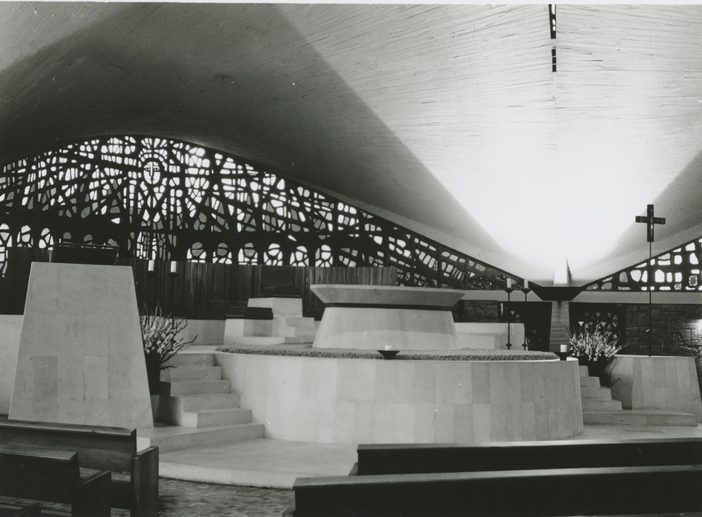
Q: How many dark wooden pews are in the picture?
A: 4